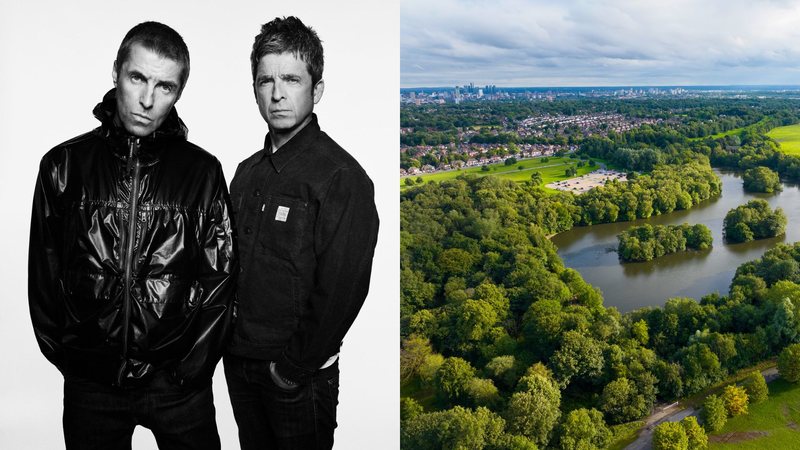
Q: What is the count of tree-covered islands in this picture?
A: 3